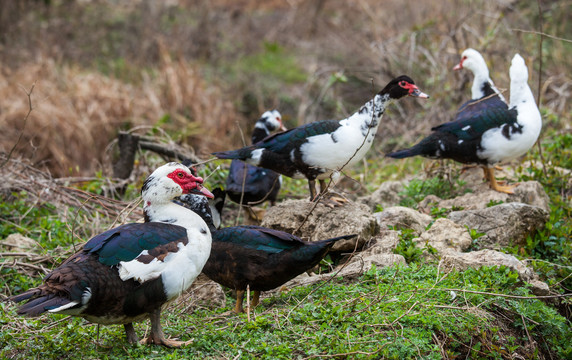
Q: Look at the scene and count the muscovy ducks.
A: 6